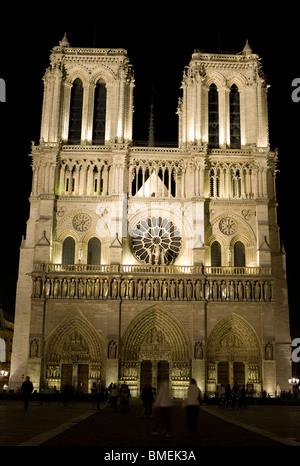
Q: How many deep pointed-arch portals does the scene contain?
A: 3